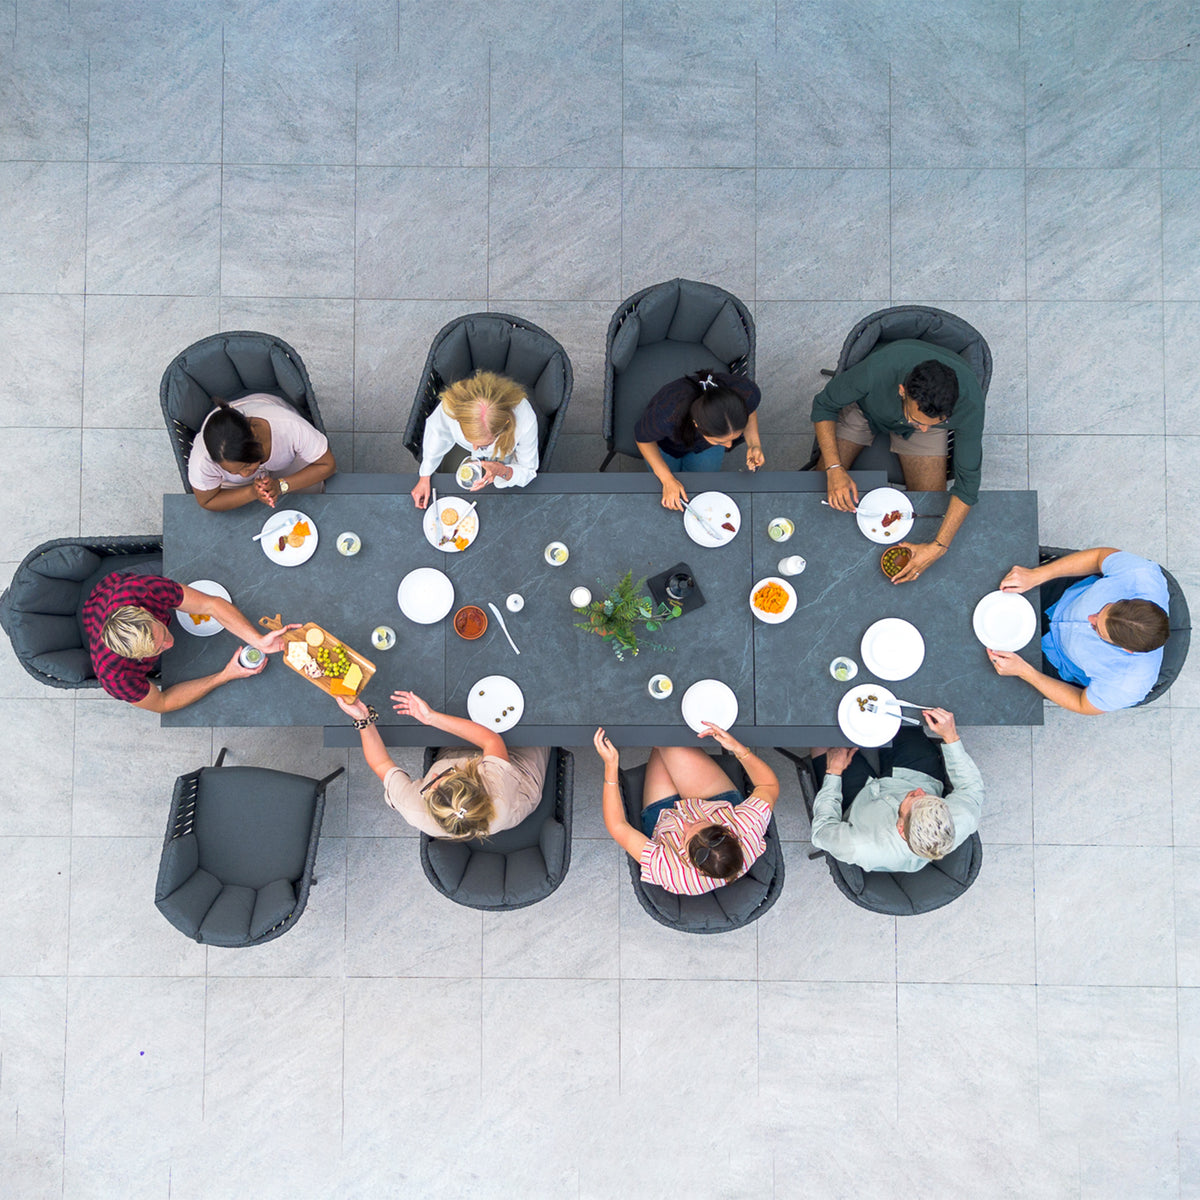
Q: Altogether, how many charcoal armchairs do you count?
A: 10